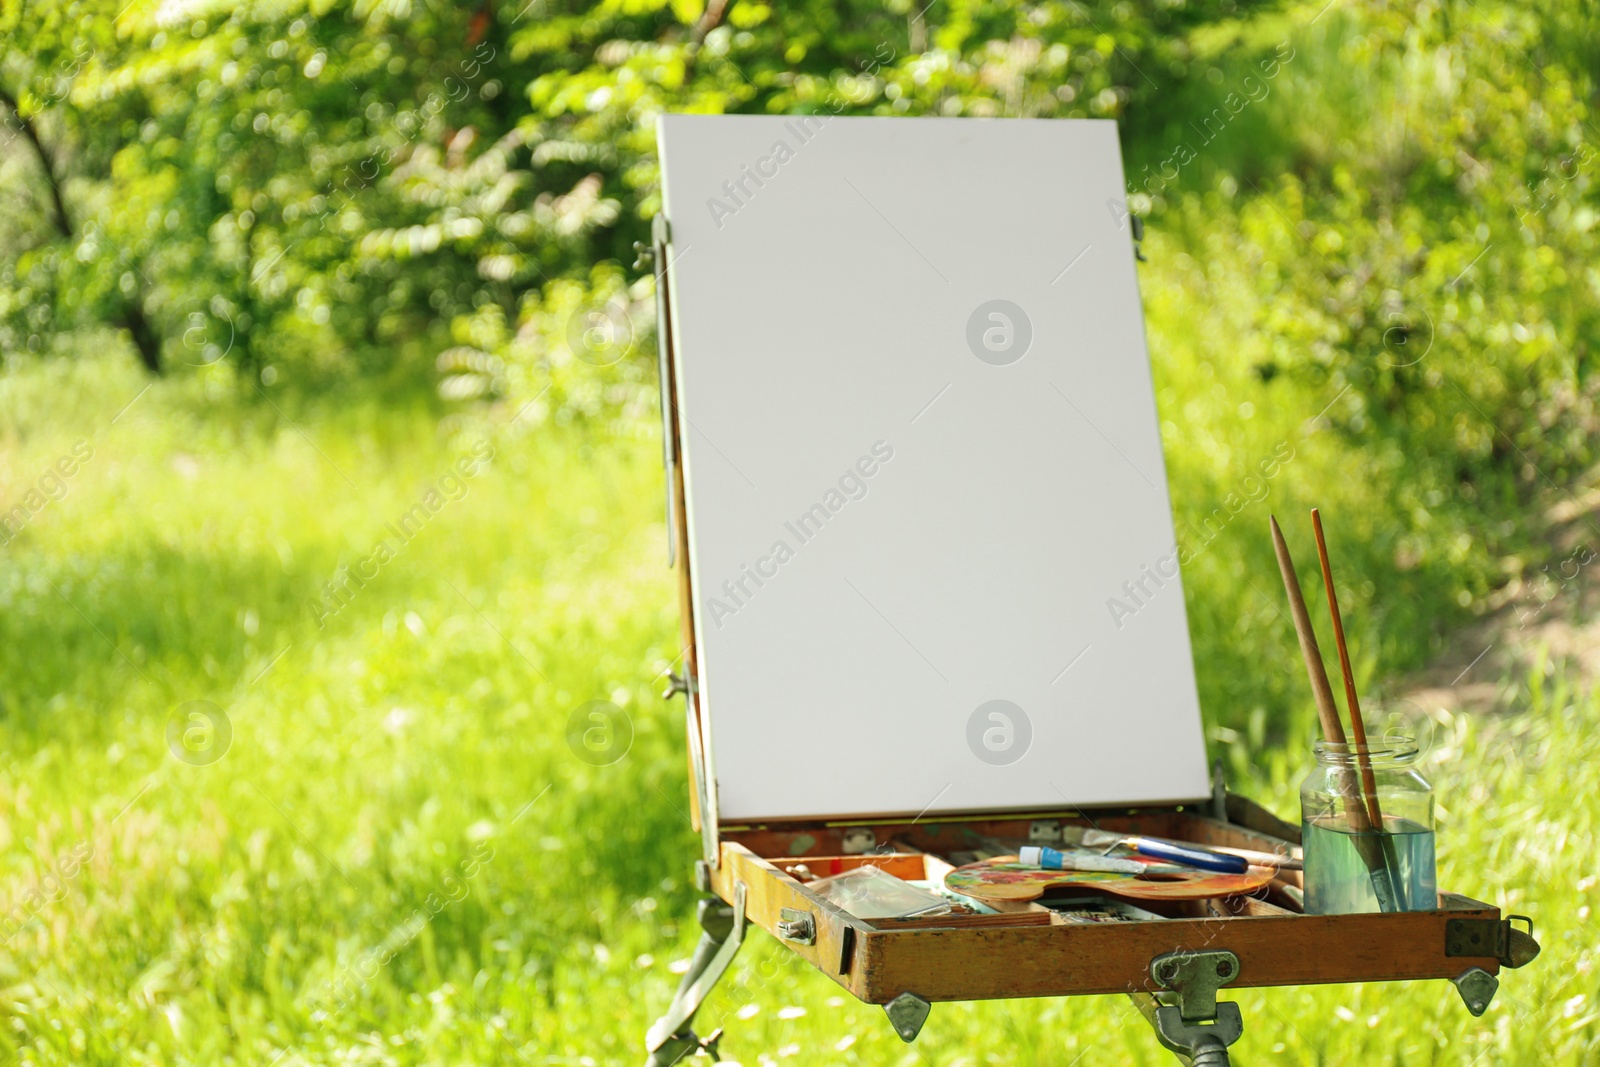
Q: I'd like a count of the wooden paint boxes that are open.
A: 1